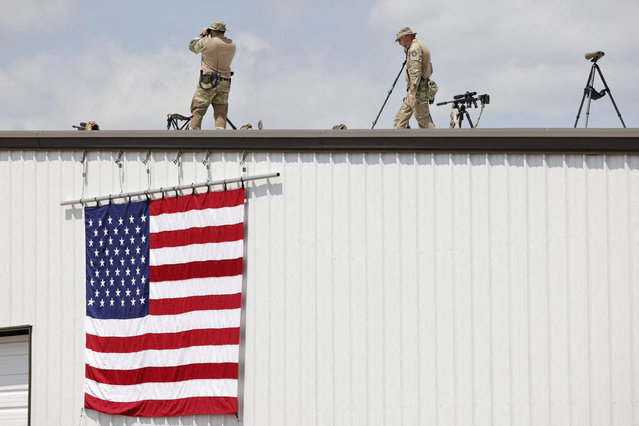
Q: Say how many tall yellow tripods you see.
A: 0